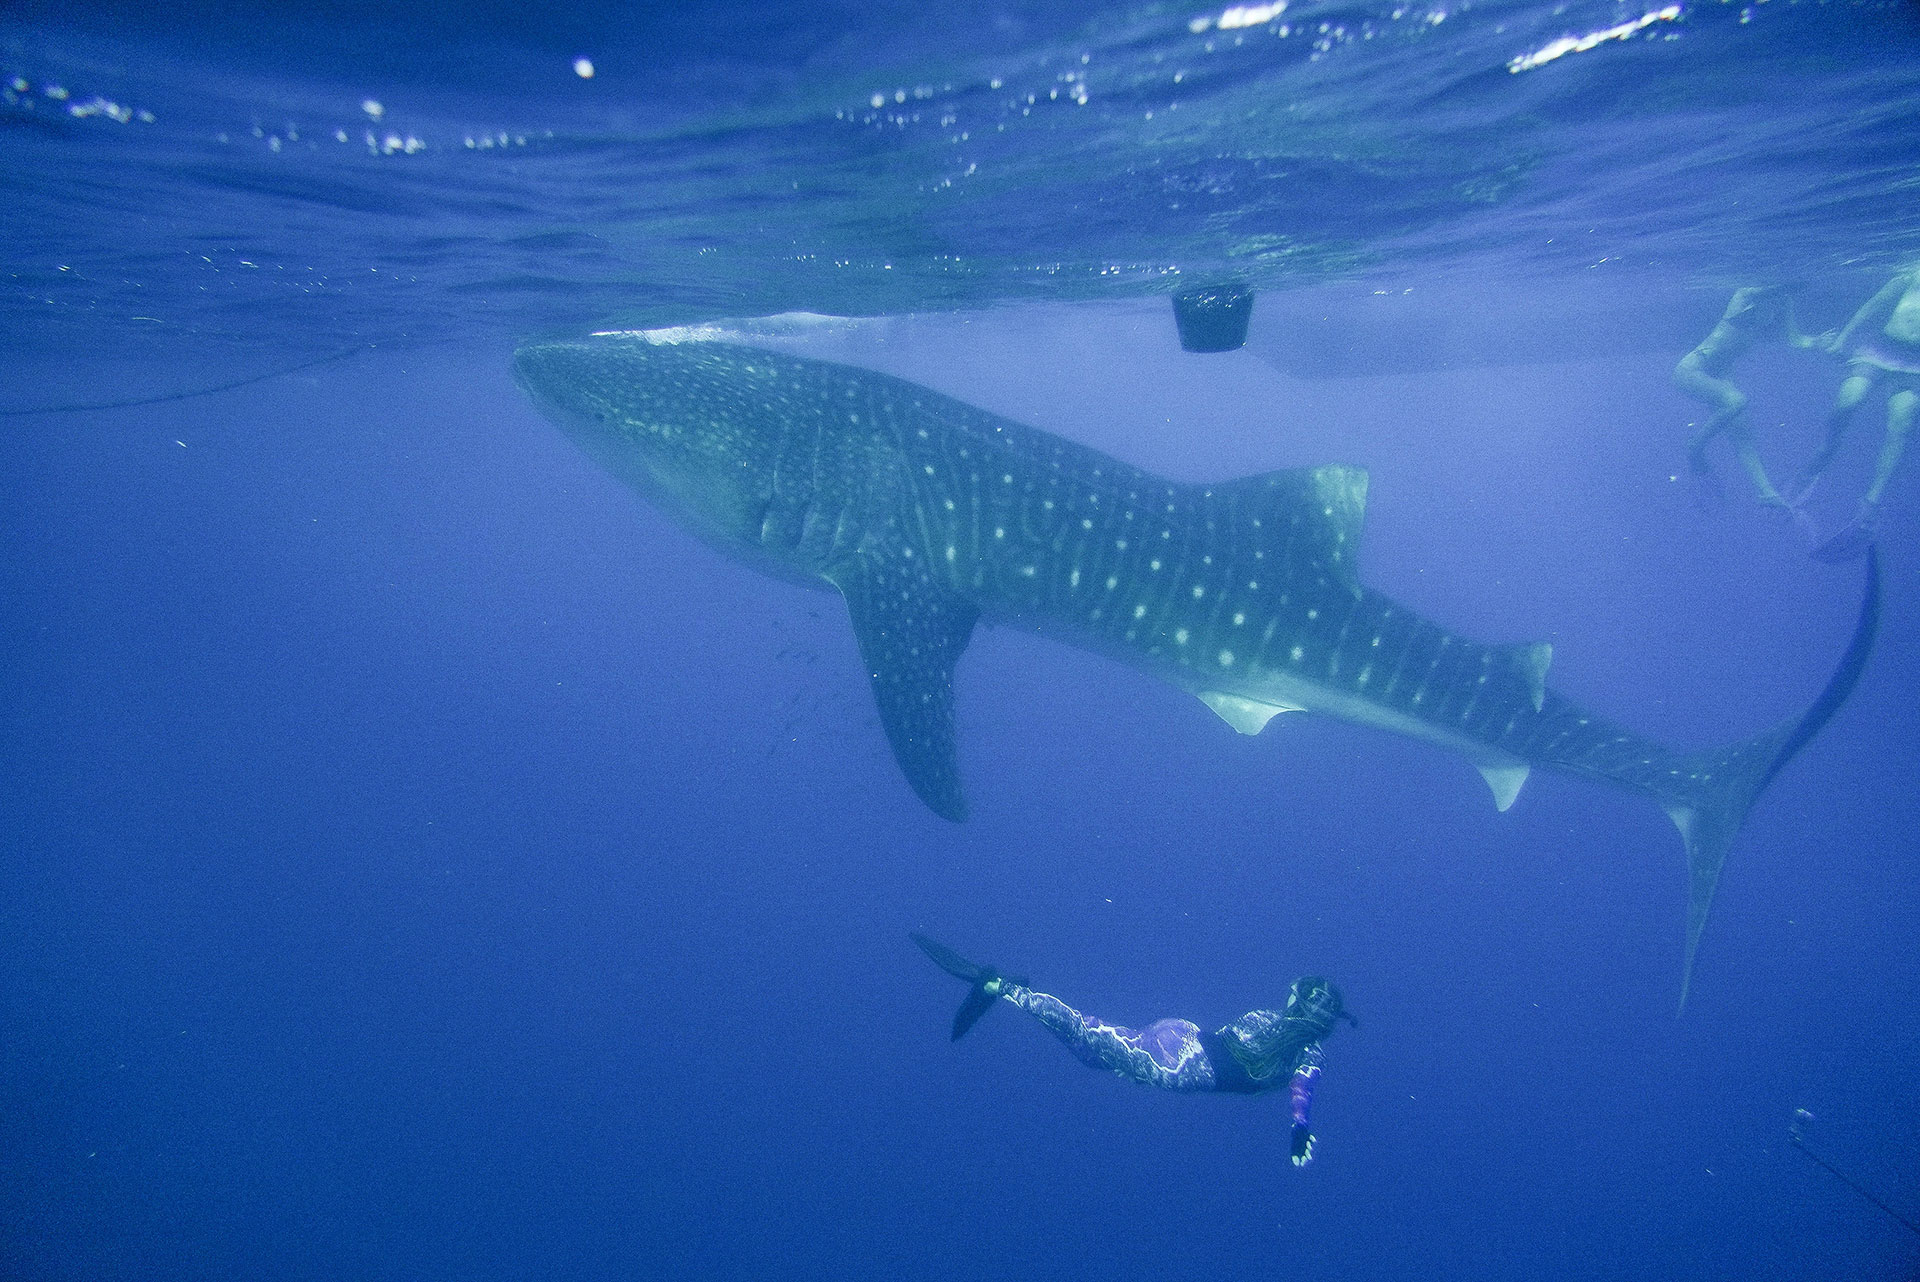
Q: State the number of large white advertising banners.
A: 0